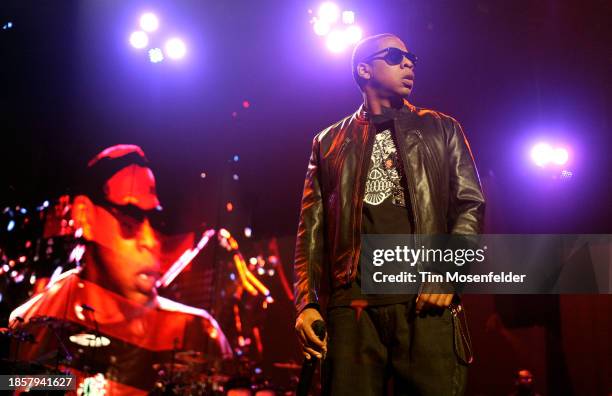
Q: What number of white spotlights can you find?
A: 11